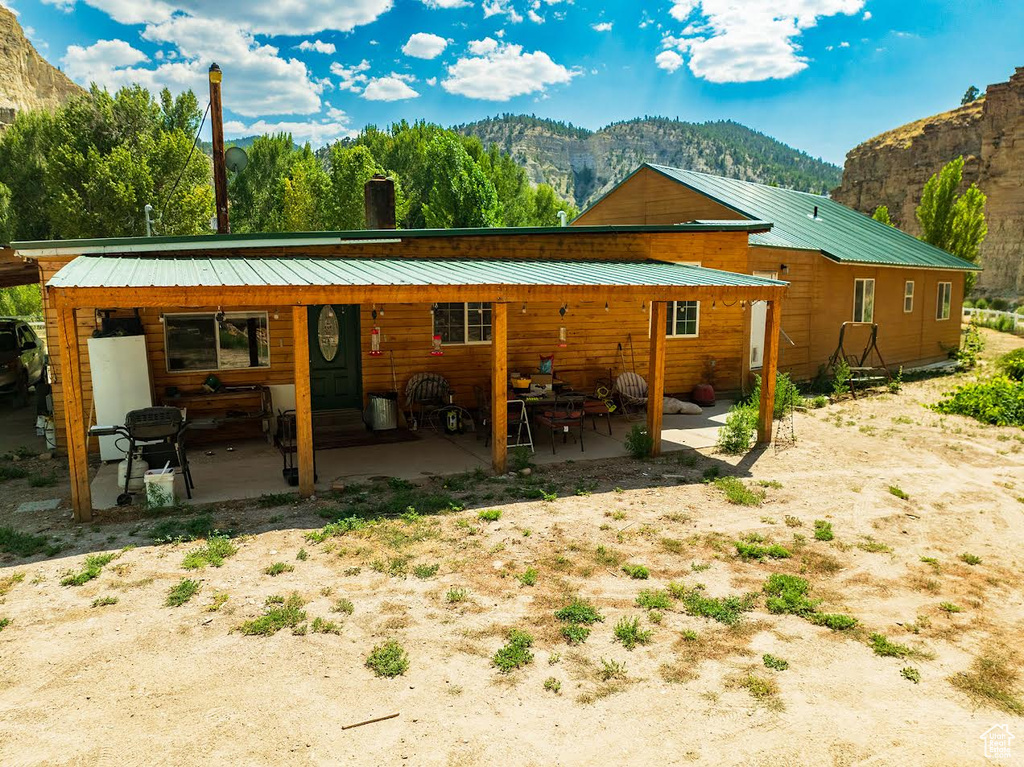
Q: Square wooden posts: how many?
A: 5